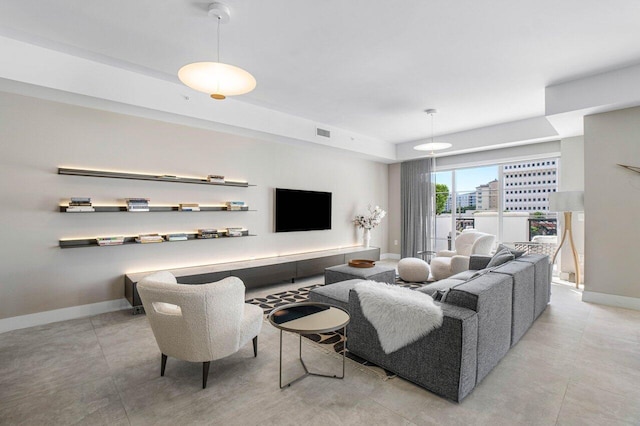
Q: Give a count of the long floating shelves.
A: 3